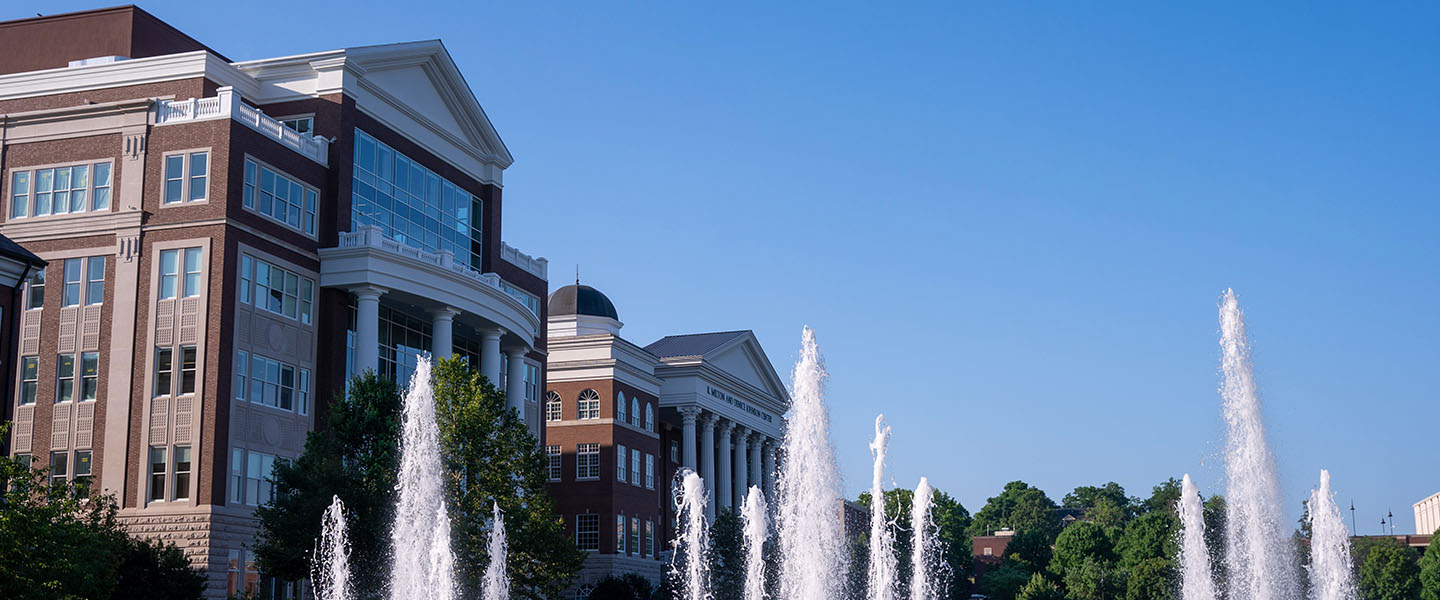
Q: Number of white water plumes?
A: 12